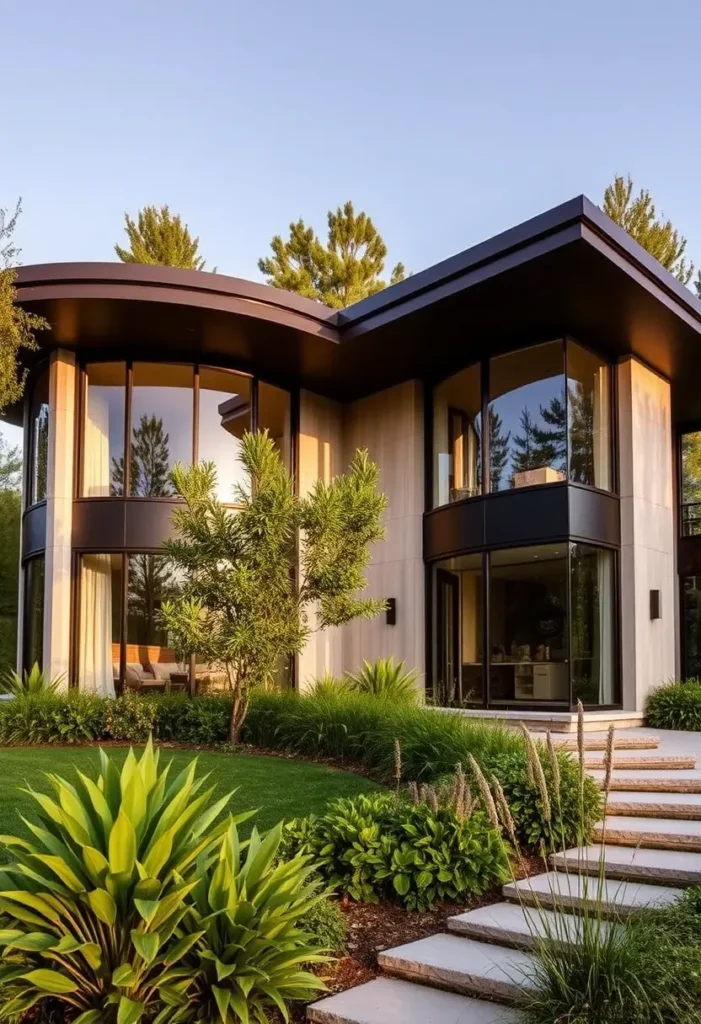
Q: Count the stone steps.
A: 10